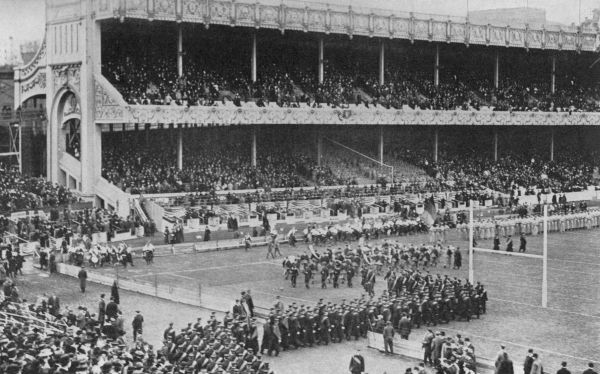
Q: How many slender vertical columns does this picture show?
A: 14